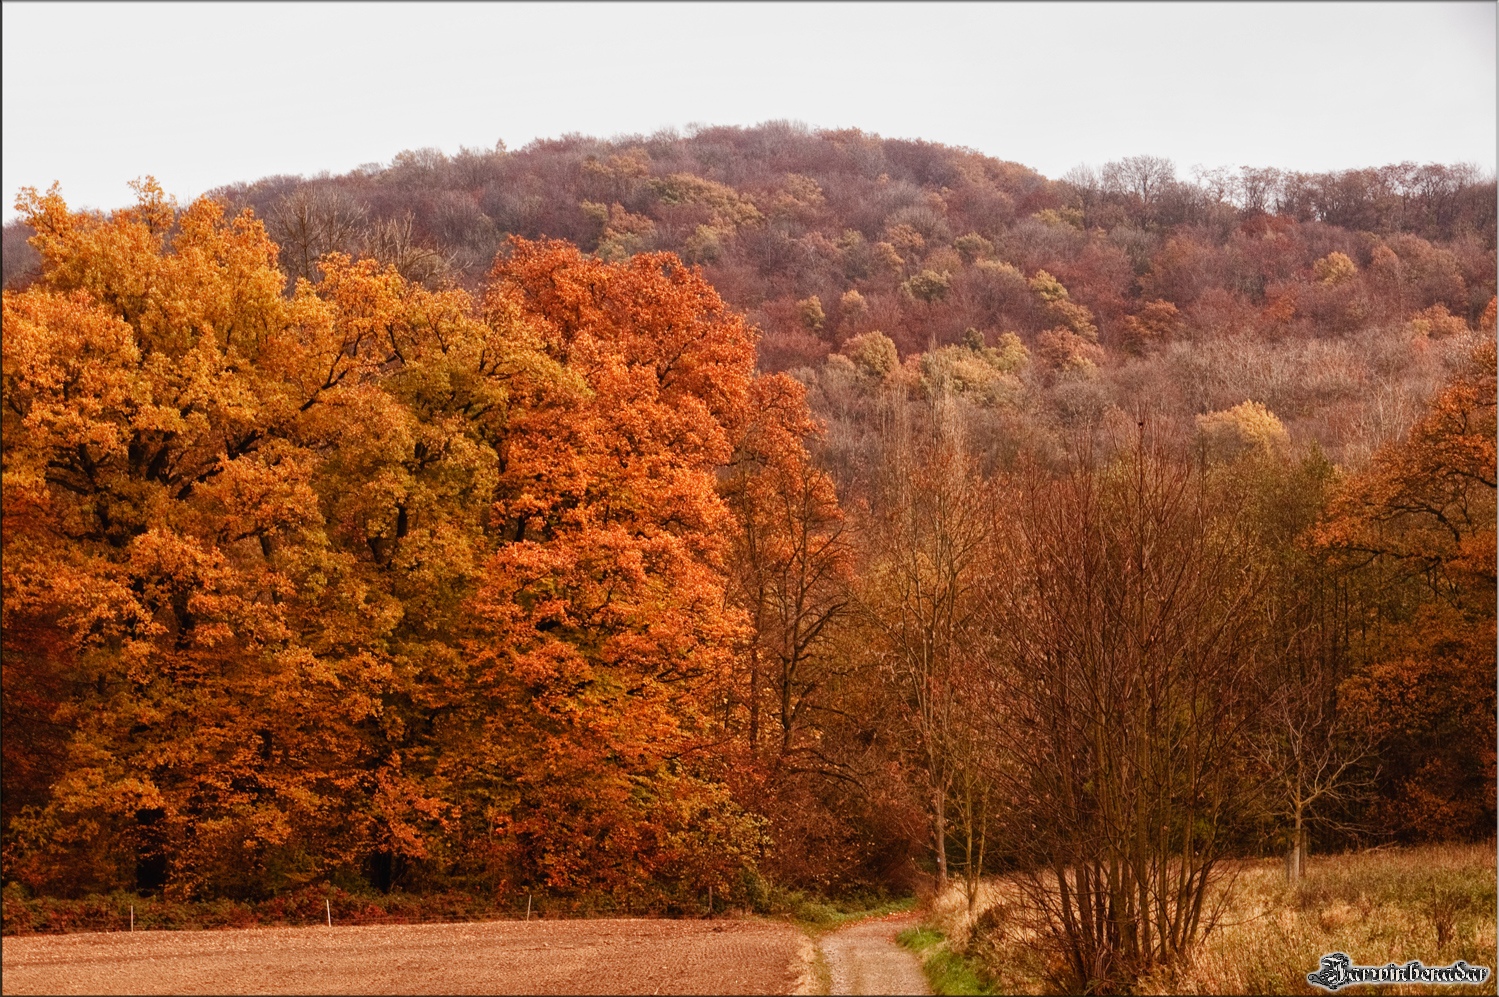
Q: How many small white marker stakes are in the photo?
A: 3